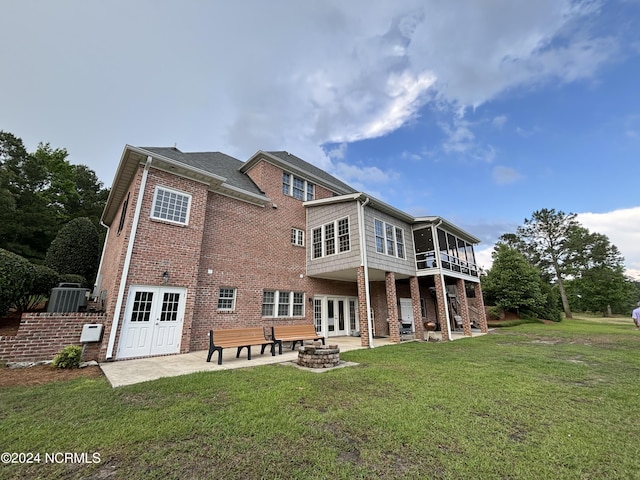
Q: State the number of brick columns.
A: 6